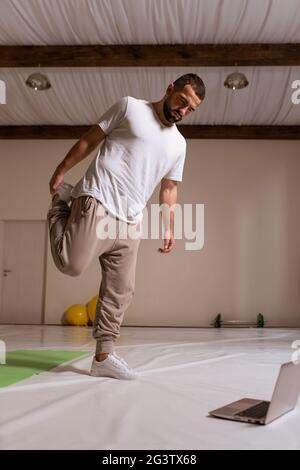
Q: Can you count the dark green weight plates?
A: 2